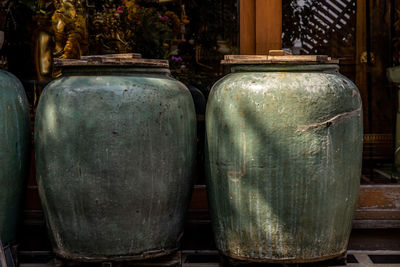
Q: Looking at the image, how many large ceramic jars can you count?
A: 3